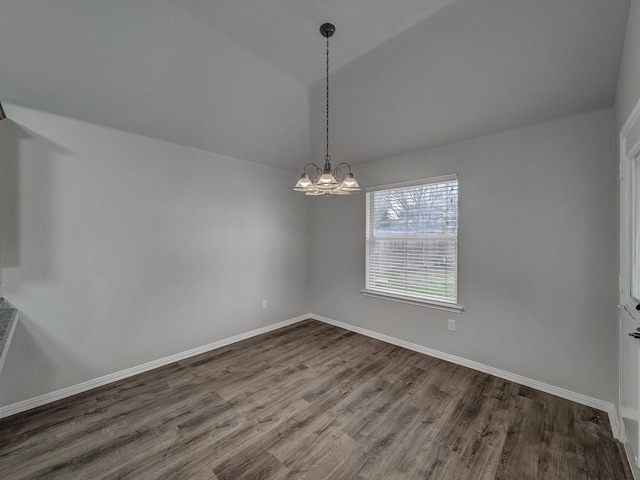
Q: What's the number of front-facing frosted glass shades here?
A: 3